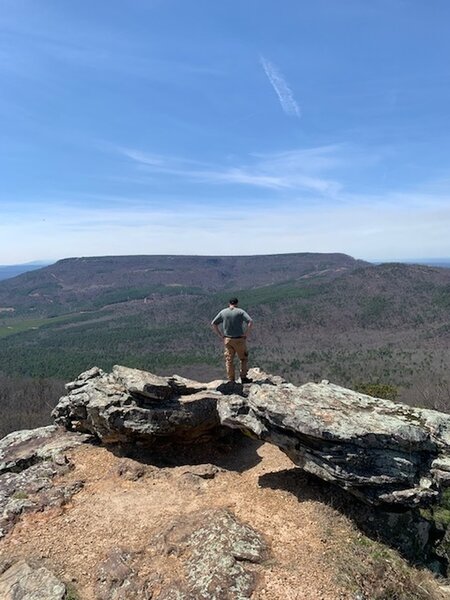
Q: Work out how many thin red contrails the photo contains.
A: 0